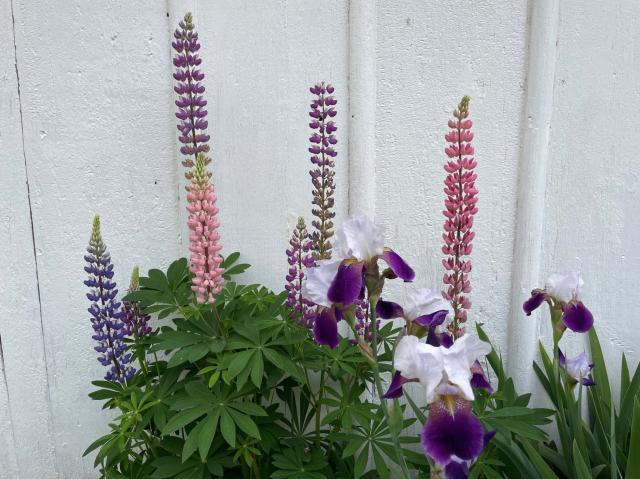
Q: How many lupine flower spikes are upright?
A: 7